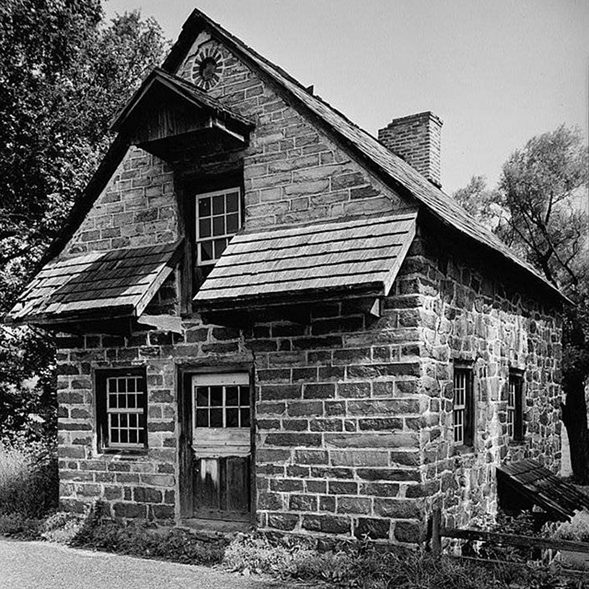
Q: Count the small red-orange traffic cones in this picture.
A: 0